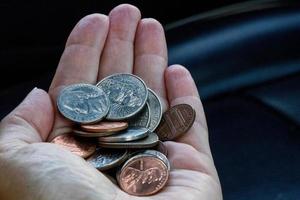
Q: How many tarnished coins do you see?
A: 1